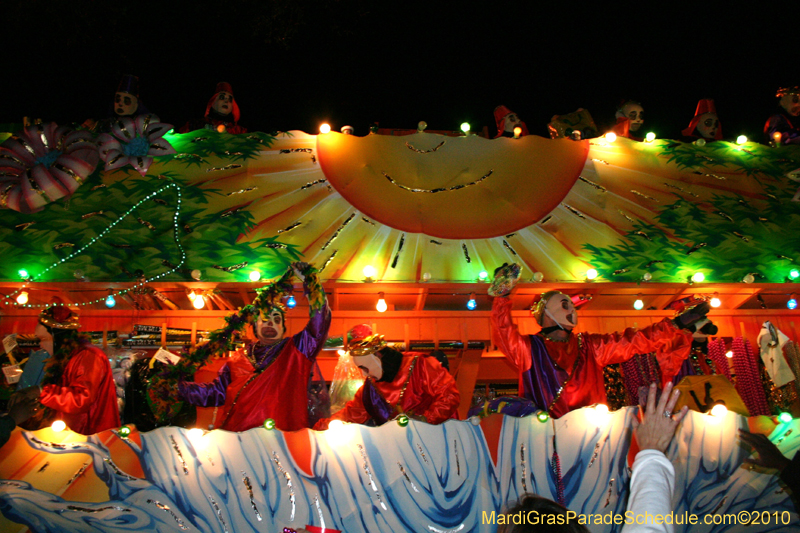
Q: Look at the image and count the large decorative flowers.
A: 2